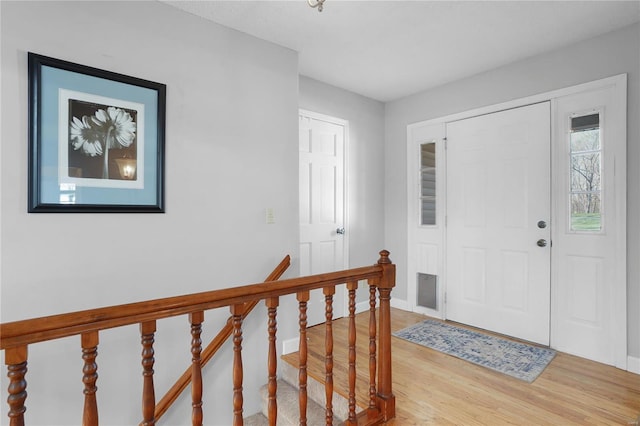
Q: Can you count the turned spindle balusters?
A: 10